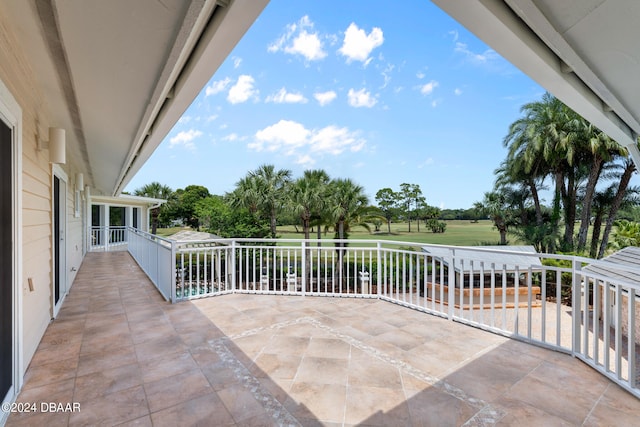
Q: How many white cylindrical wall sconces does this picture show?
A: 2